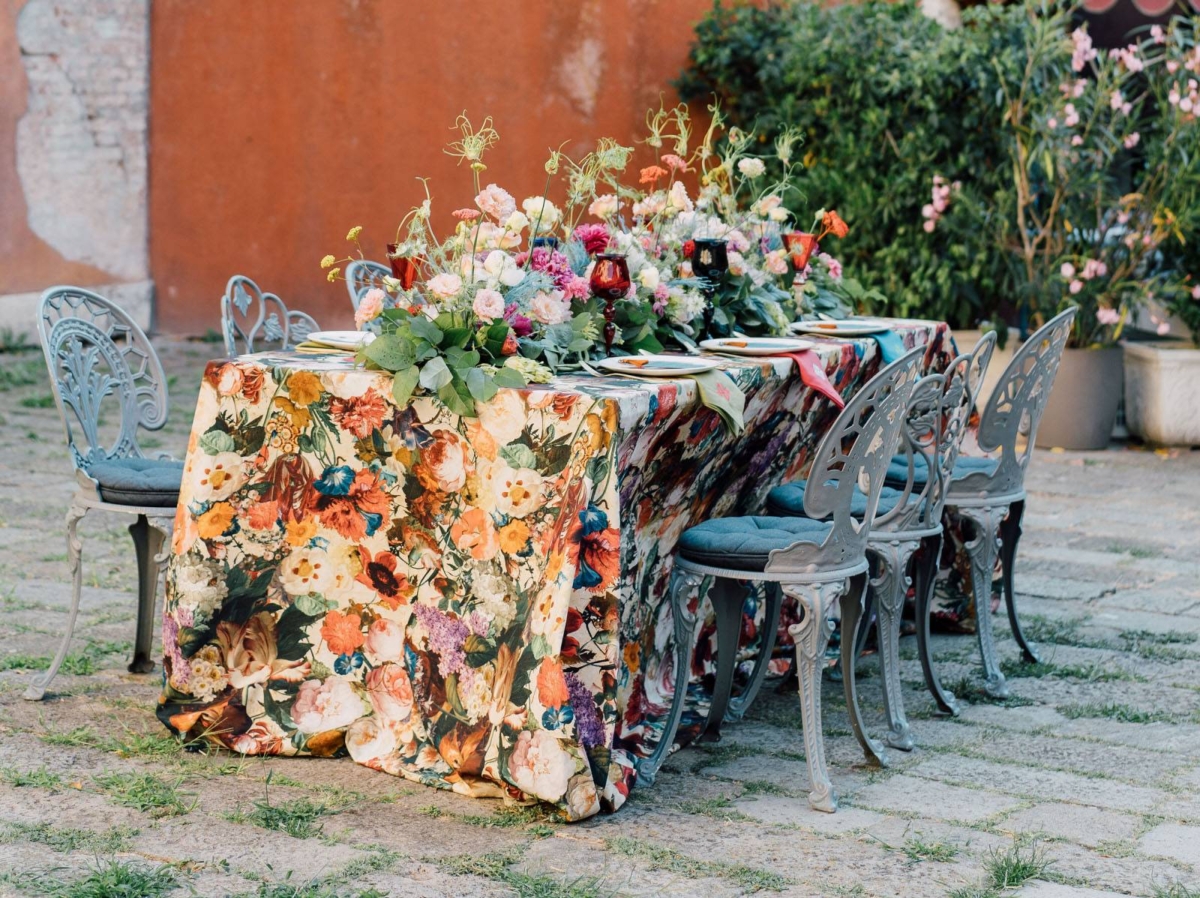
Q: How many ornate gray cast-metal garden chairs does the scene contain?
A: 6